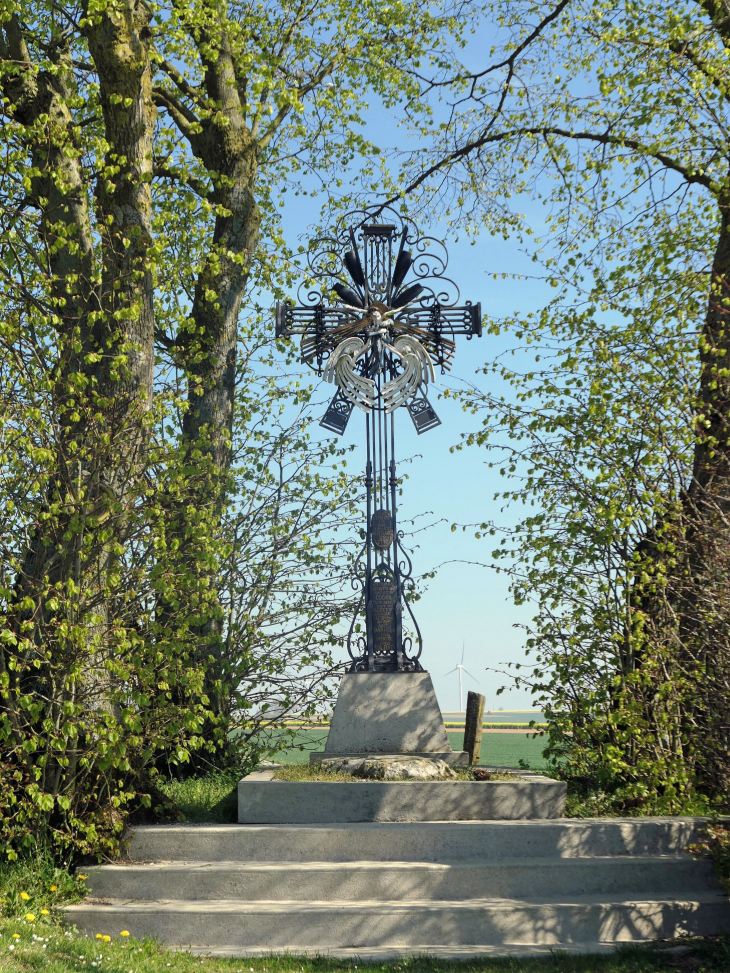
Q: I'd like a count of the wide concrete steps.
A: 3